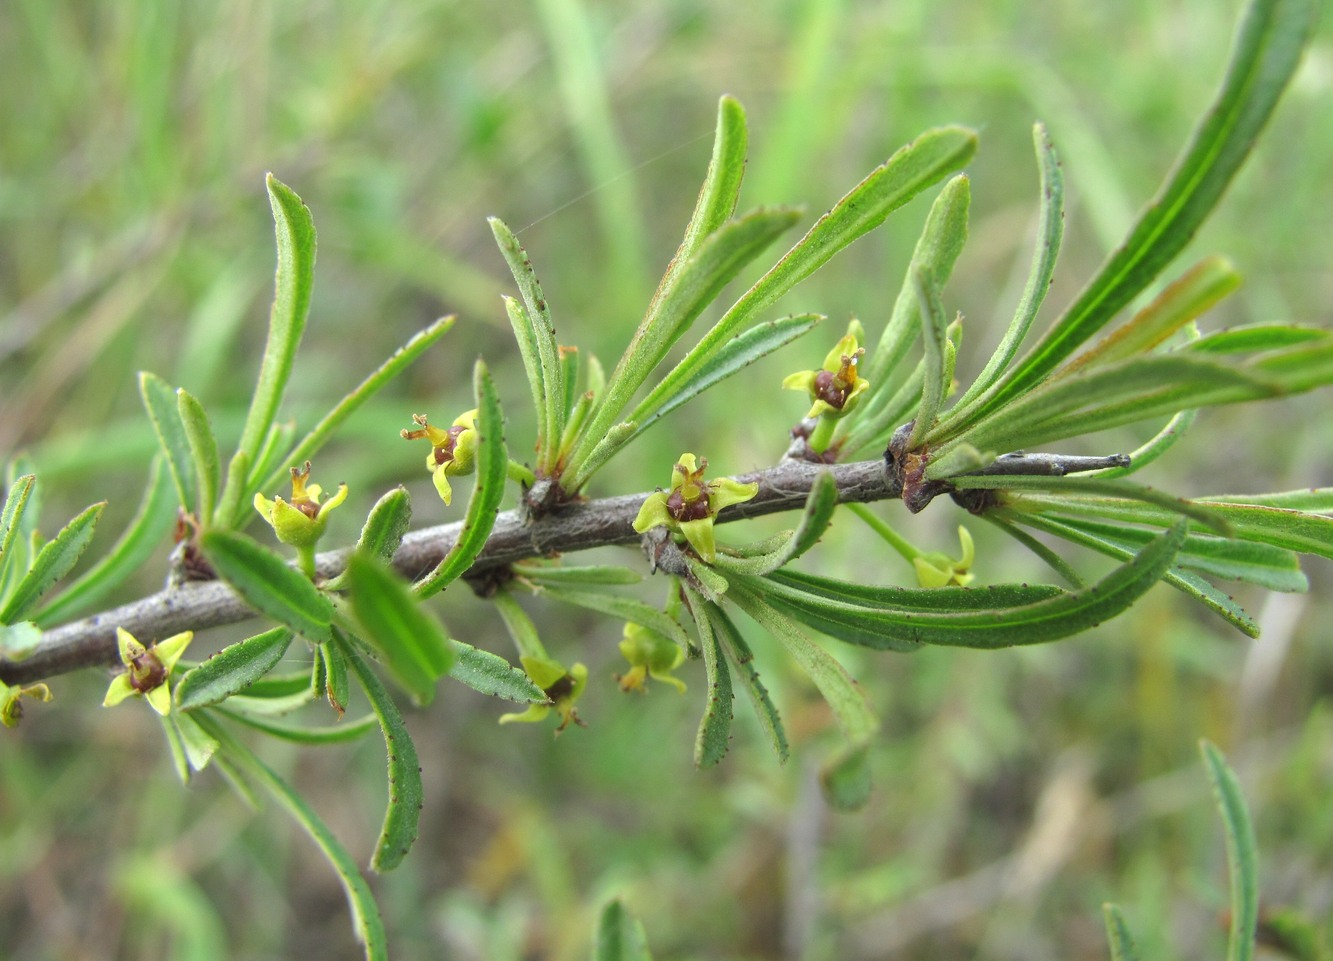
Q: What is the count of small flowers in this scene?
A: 9